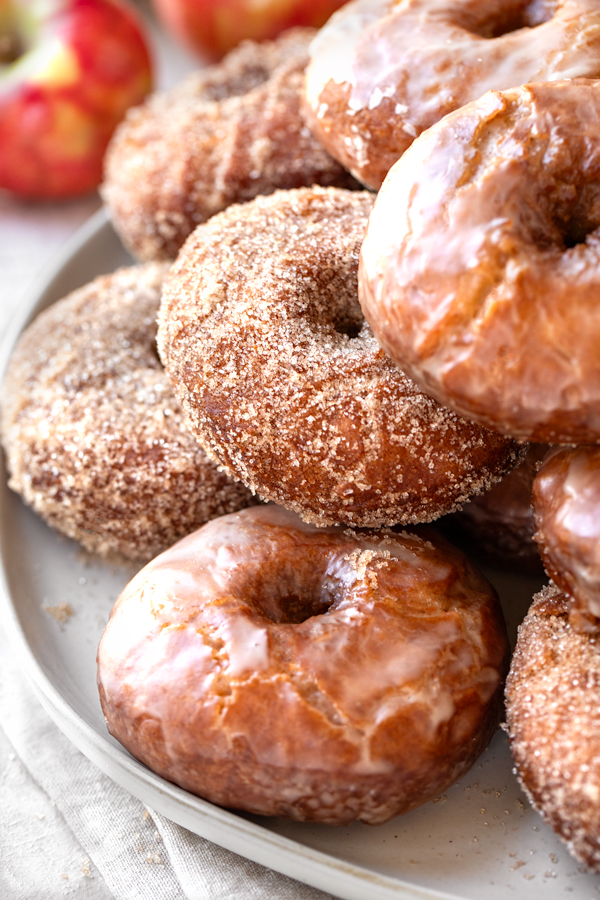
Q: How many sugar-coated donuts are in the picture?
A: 4